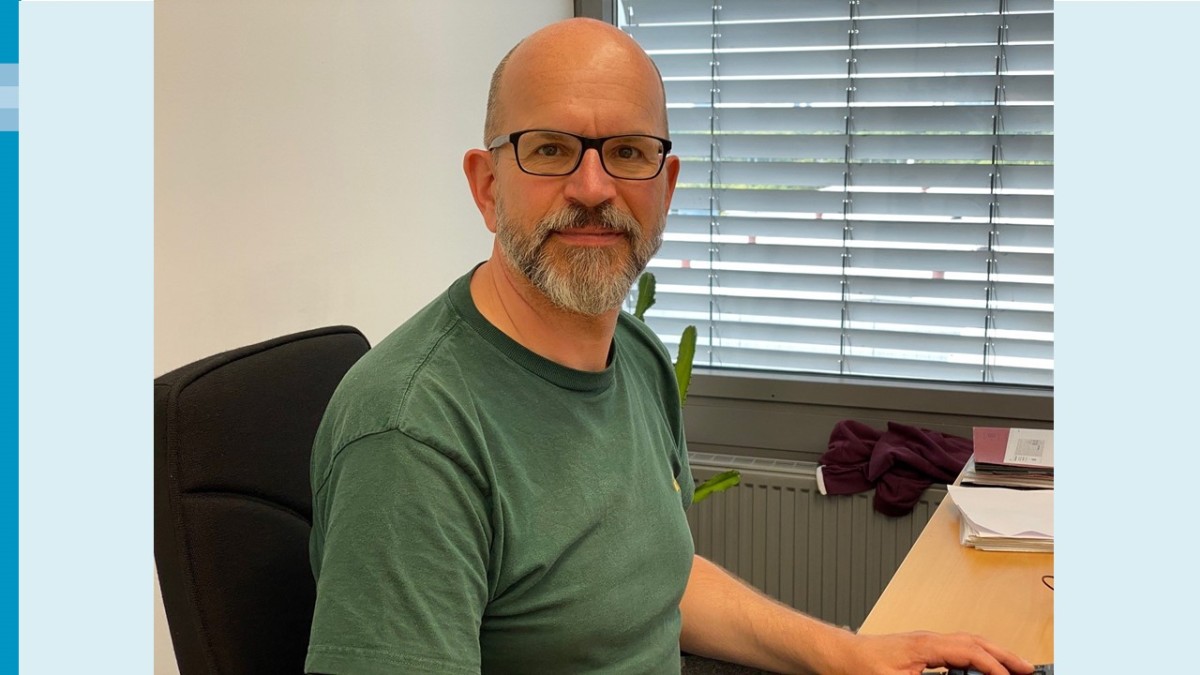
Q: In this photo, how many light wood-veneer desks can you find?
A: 1